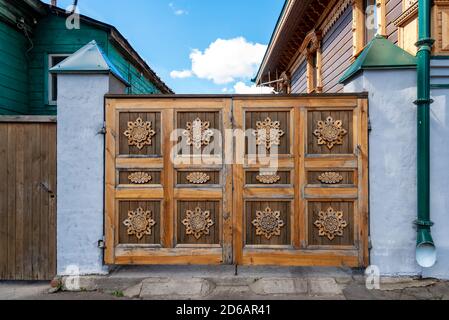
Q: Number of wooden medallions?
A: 12